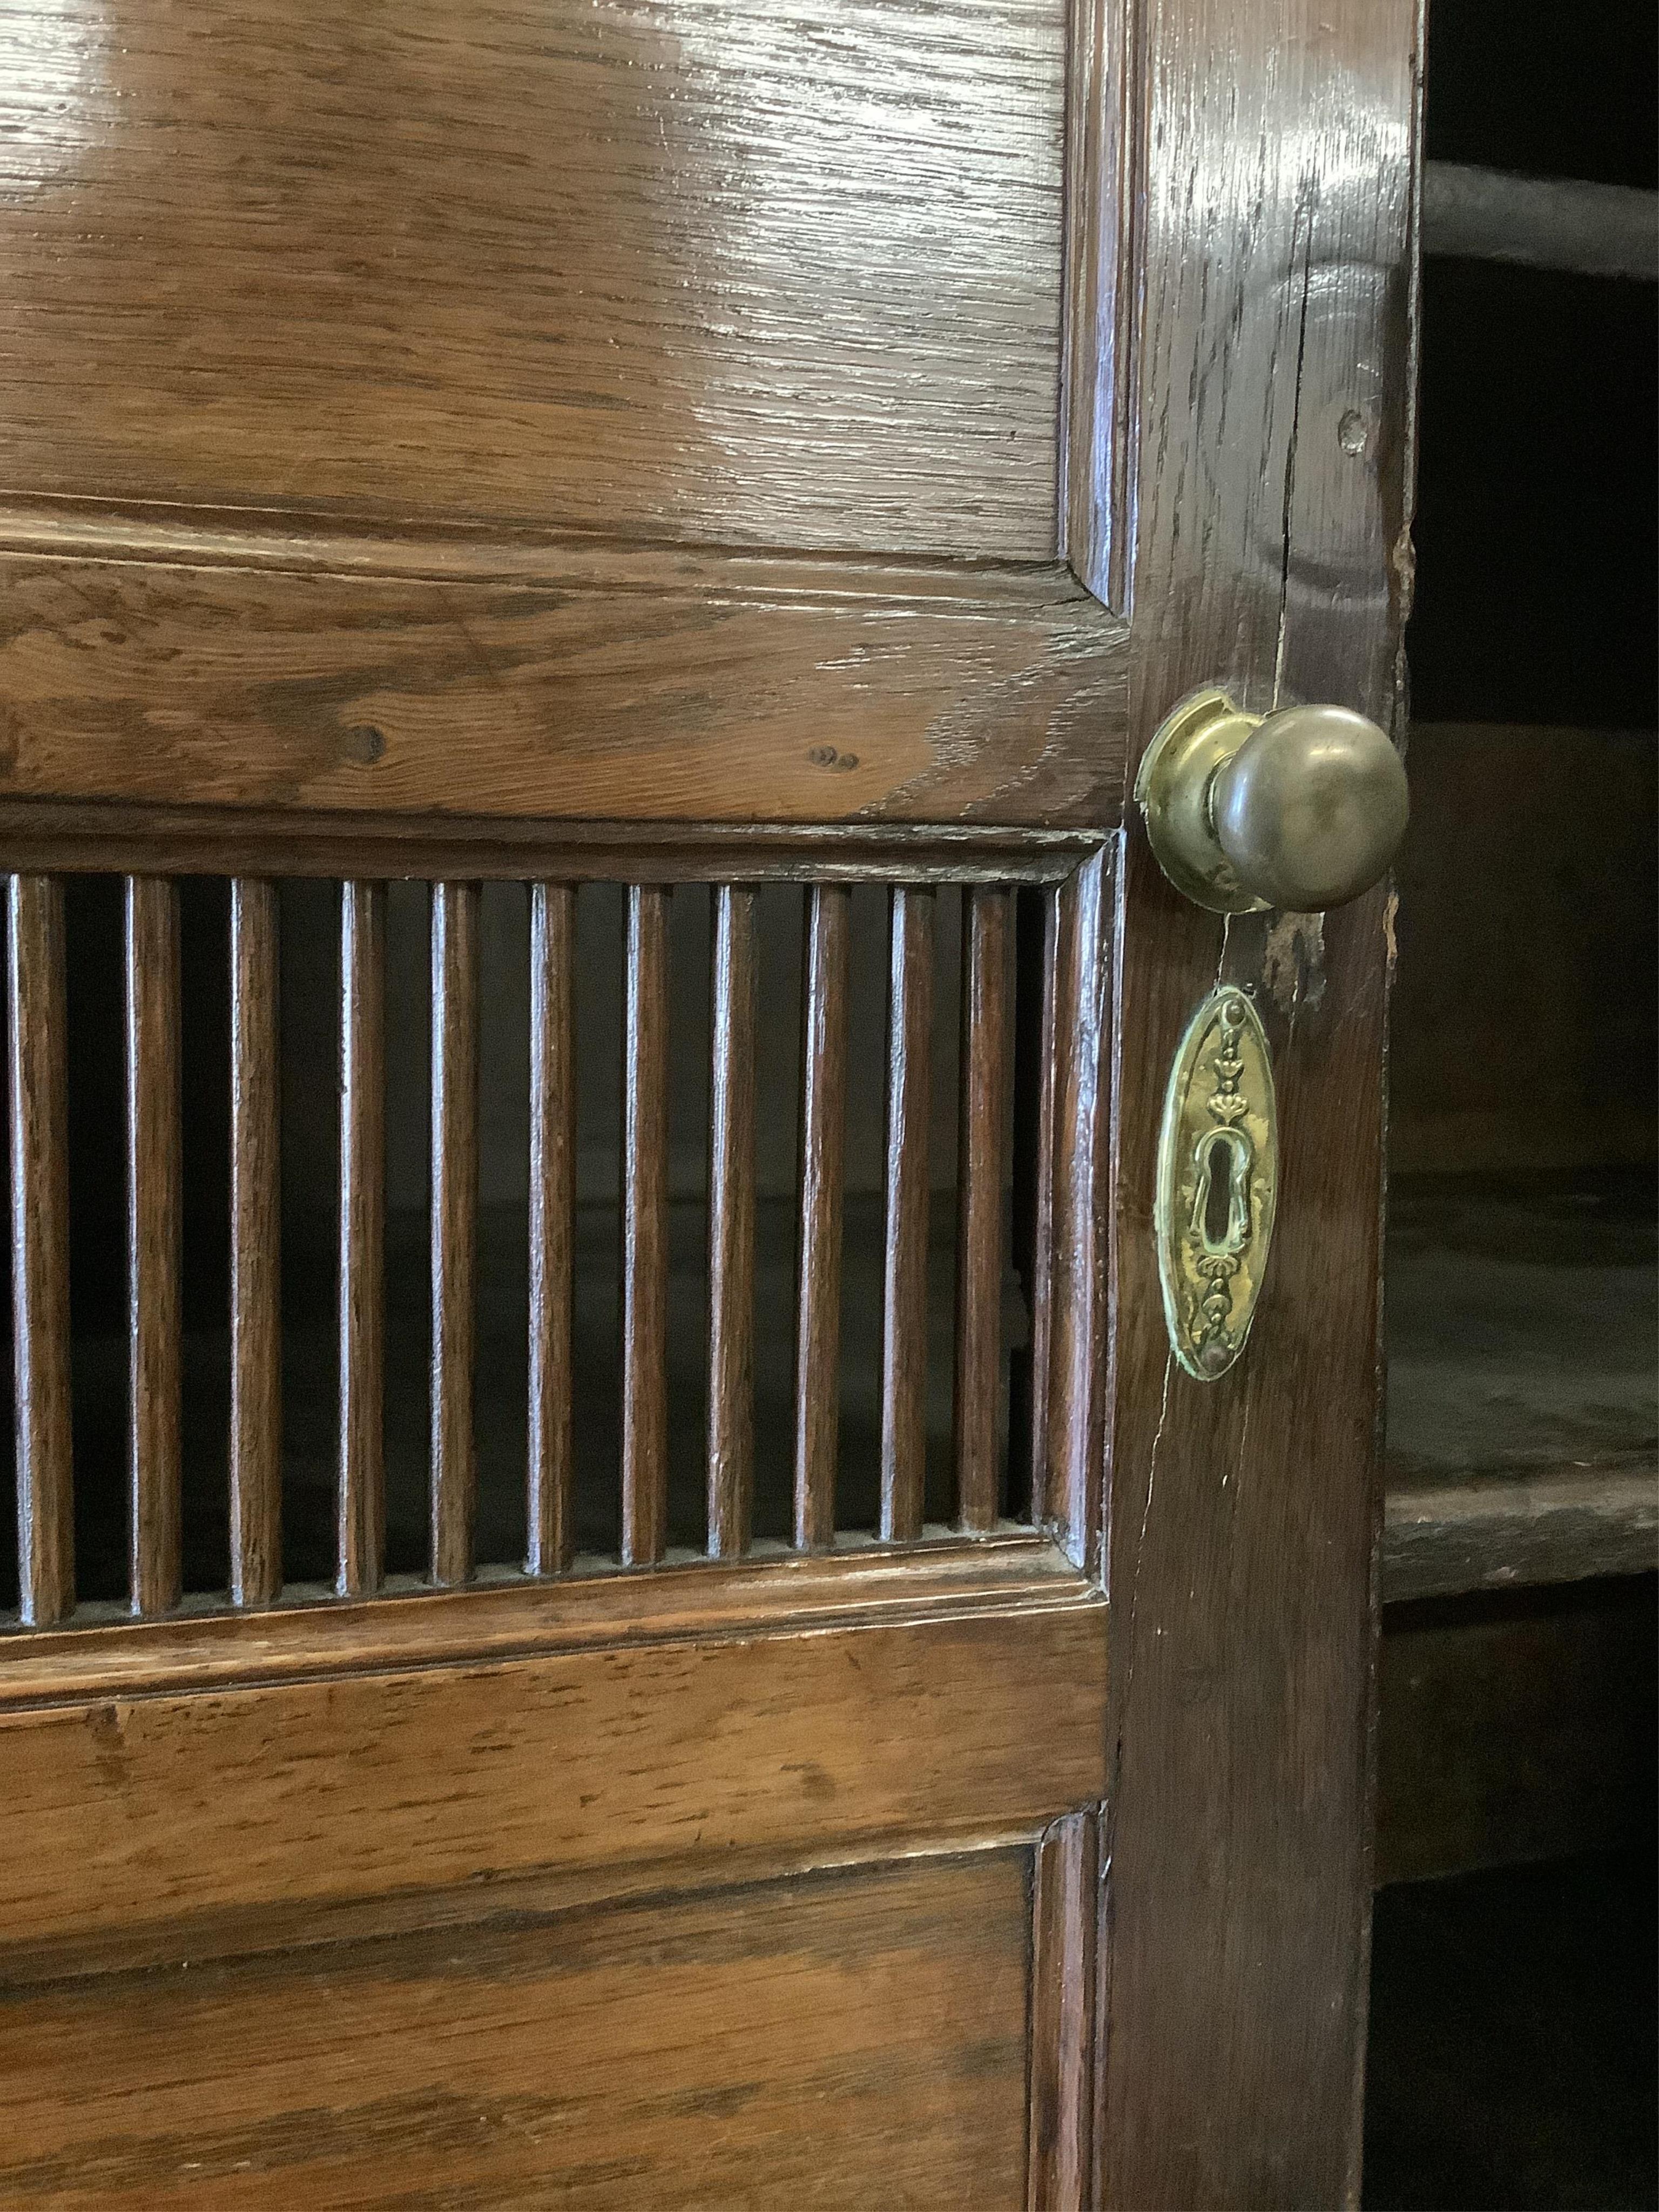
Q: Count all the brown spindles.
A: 11